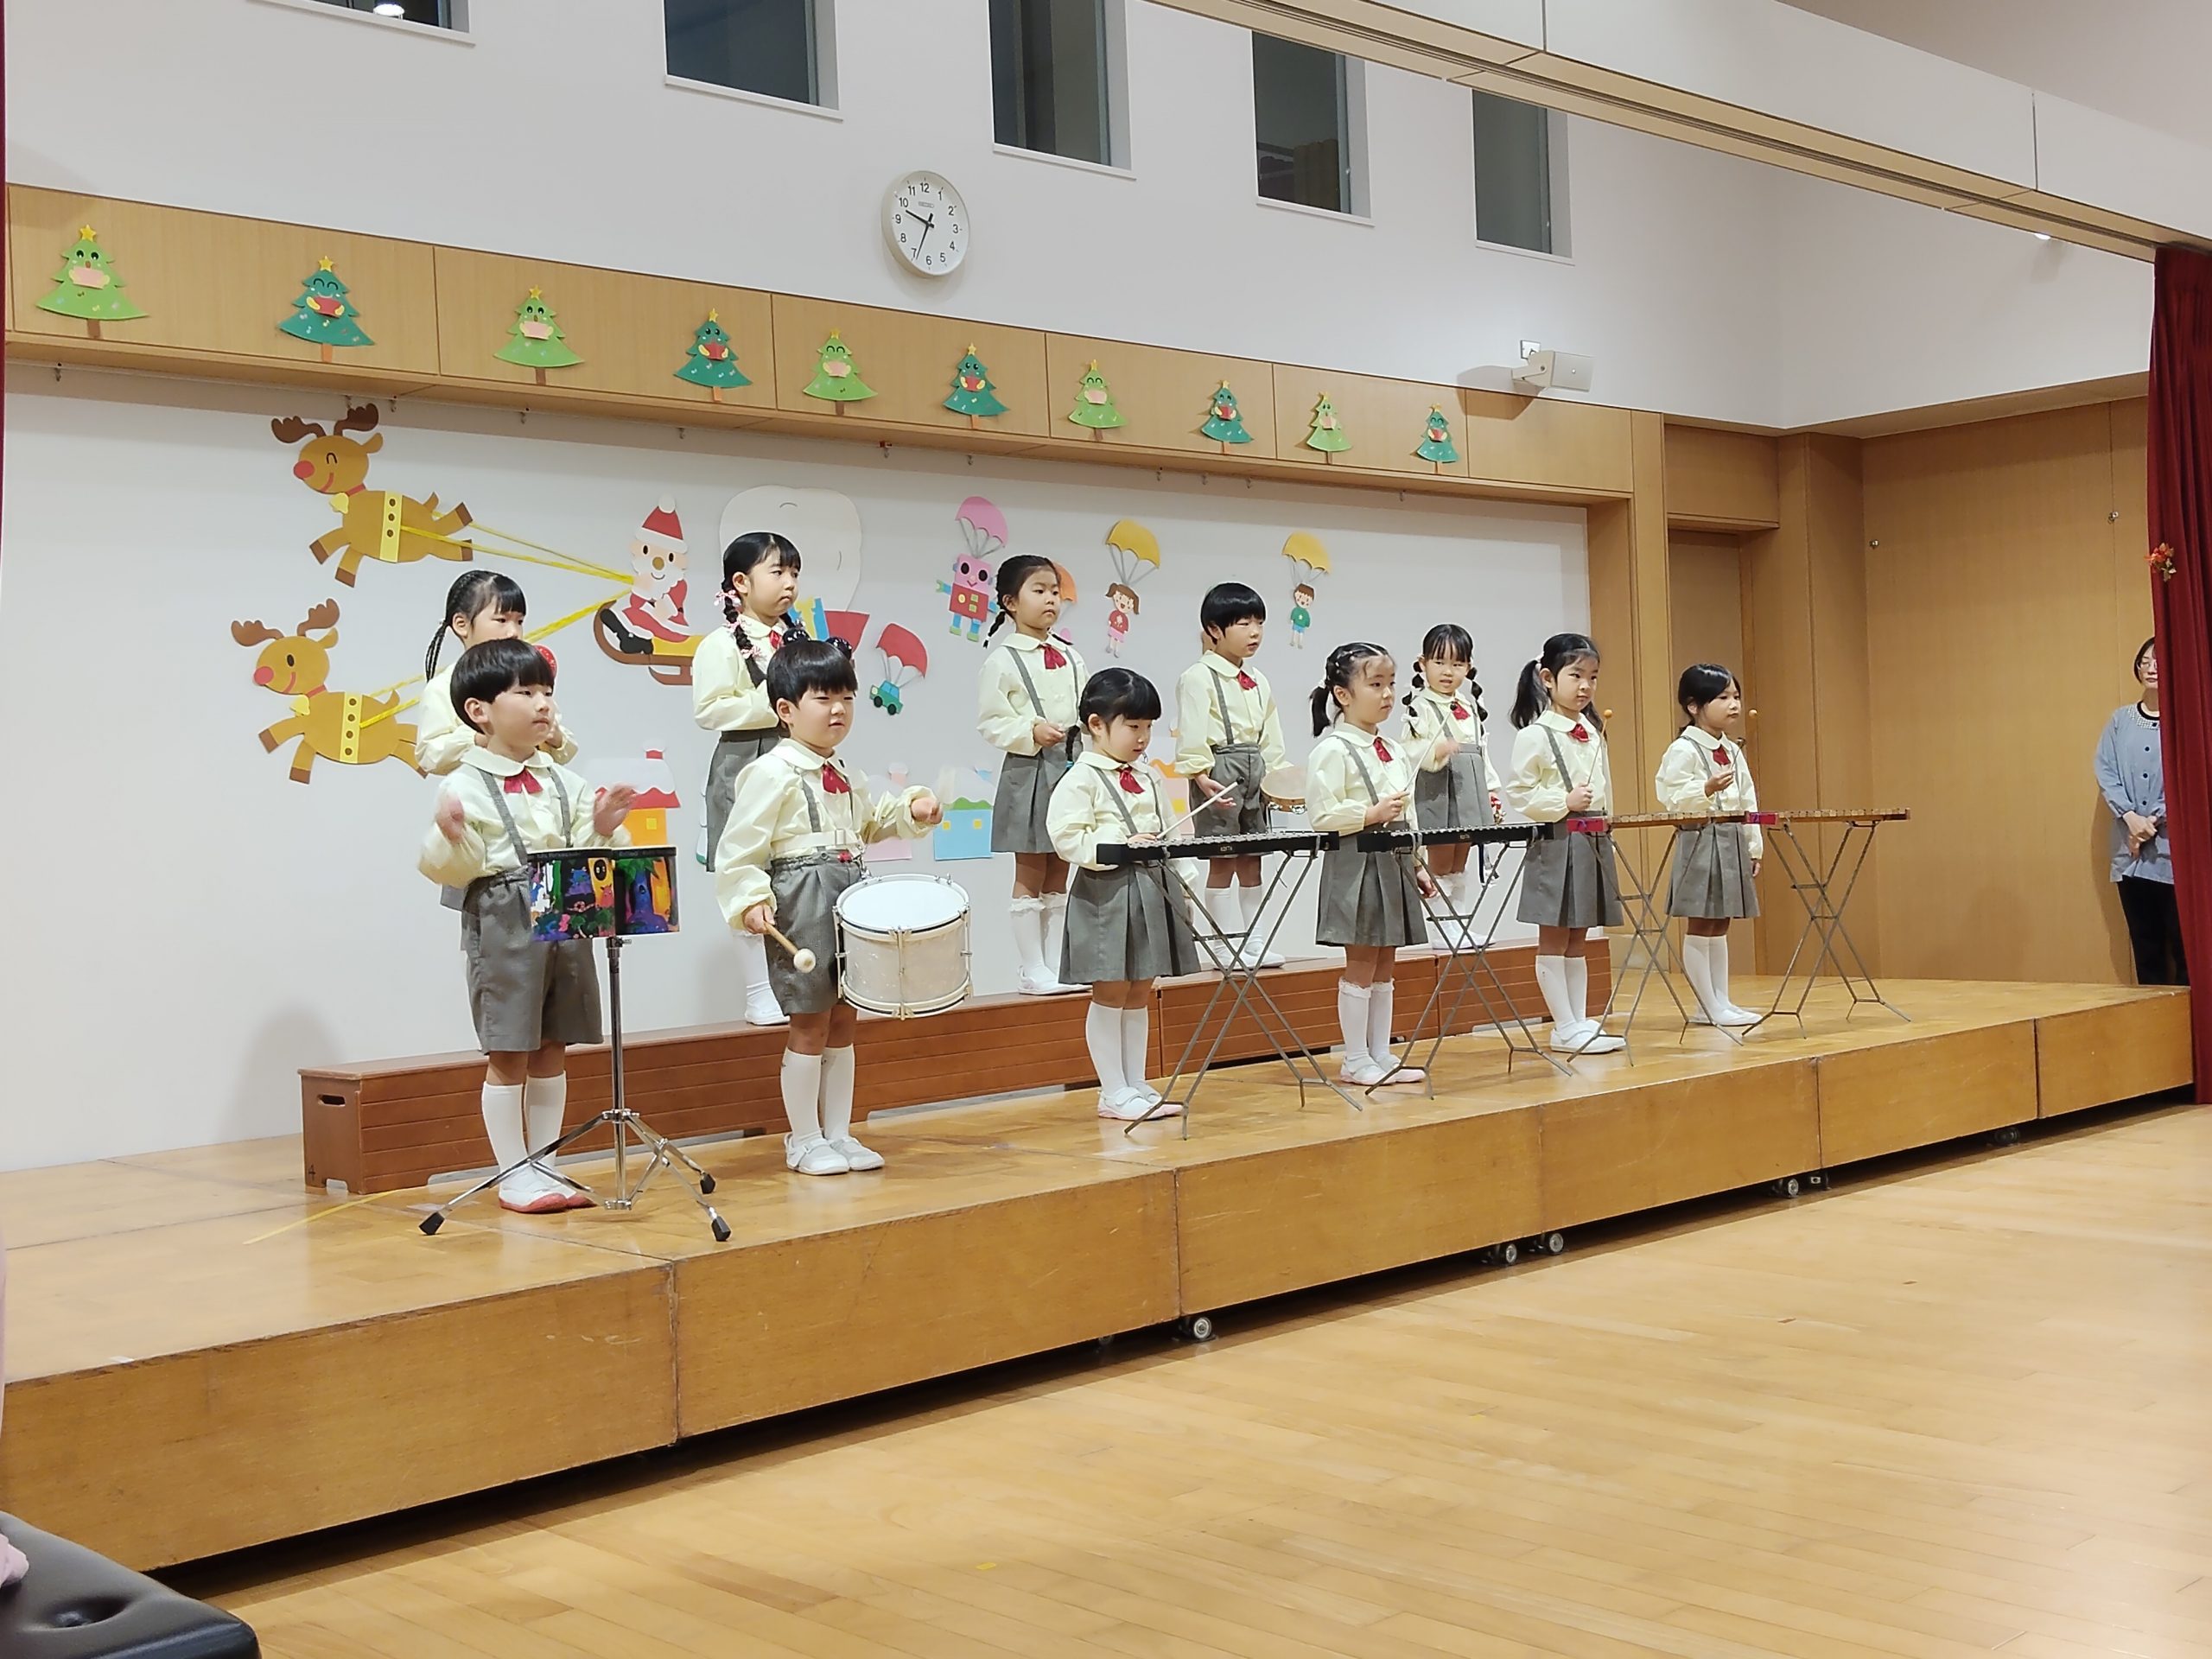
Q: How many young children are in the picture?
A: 11